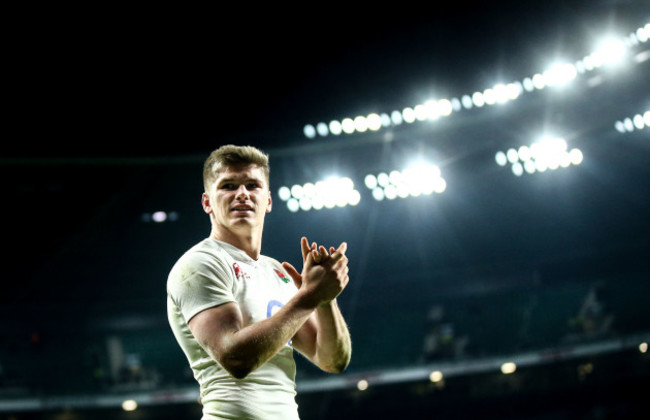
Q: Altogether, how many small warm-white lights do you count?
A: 5